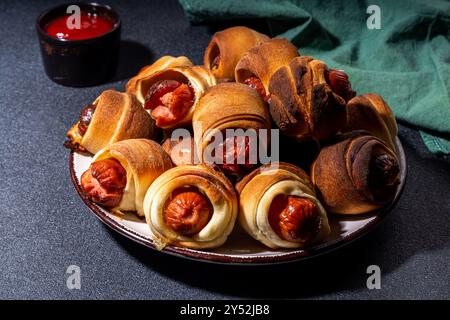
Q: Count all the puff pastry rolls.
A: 12